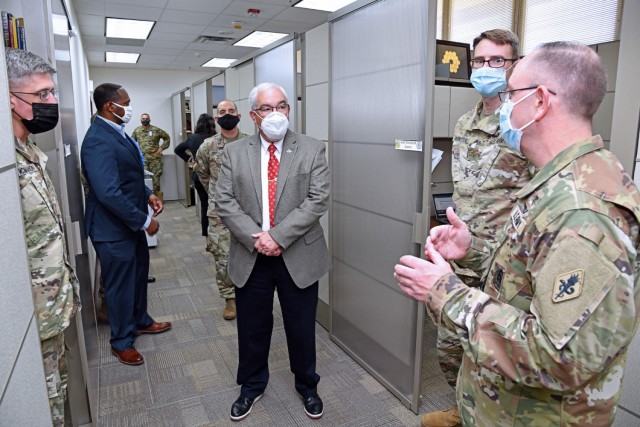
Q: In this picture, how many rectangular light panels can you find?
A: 5